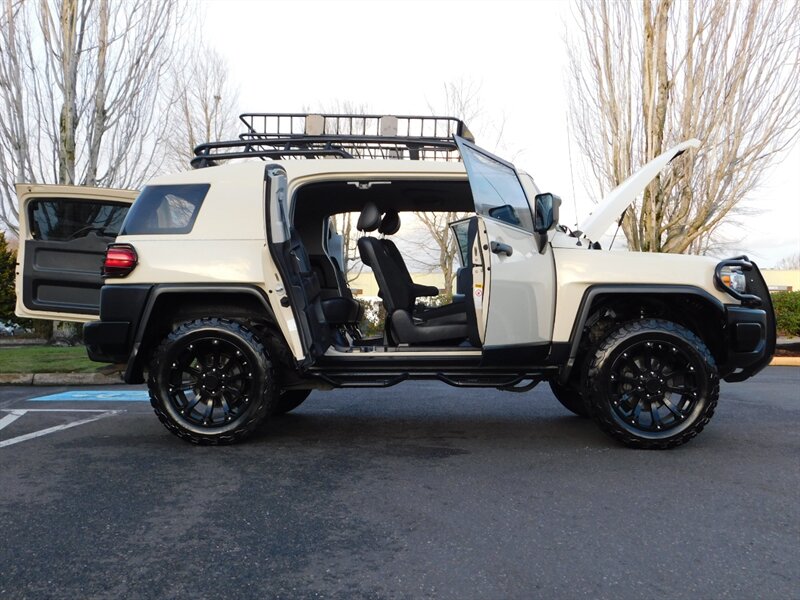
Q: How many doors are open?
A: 5